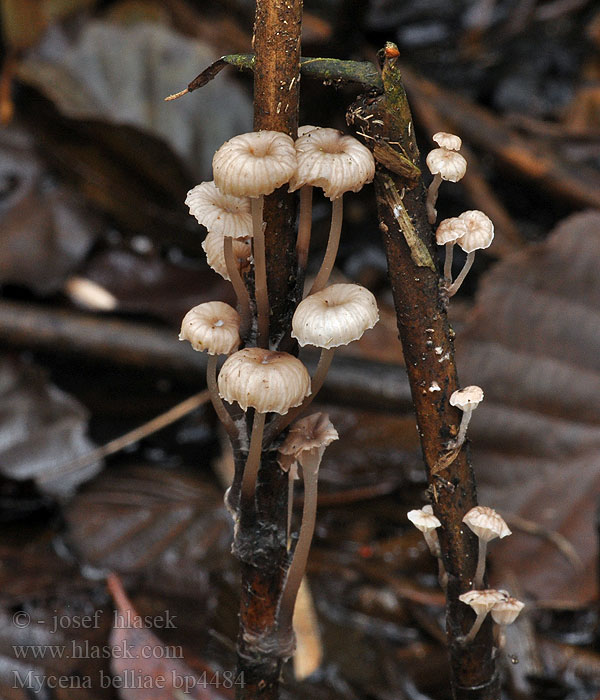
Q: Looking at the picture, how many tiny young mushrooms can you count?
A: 9